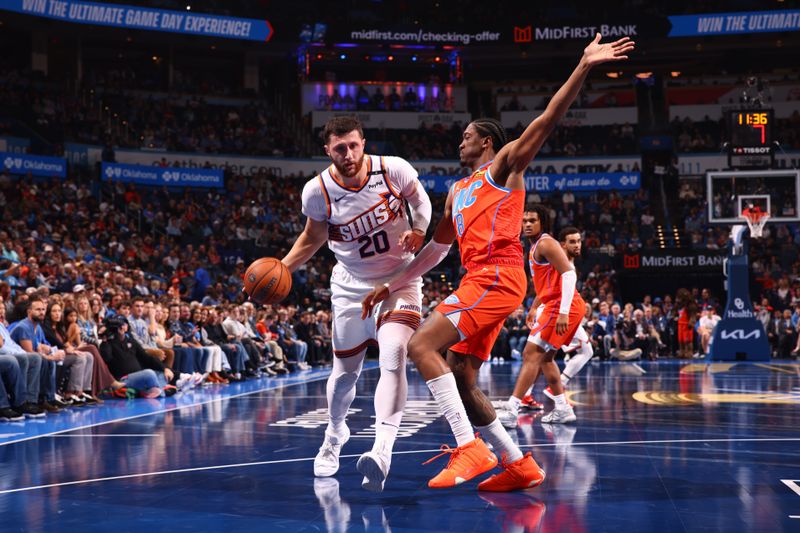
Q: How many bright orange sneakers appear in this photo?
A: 2